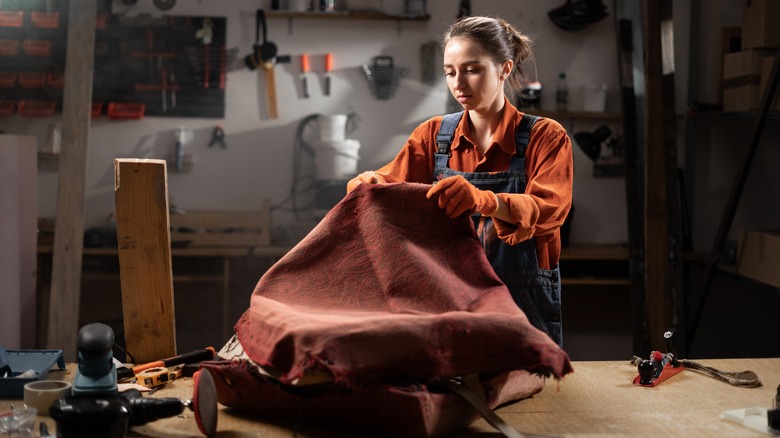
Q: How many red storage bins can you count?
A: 12